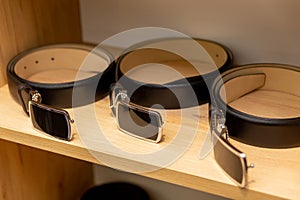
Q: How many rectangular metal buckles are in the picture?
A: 3